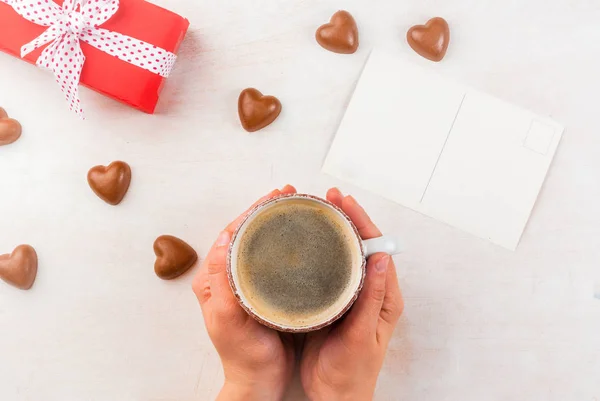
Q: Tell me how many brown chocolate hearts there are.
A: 7